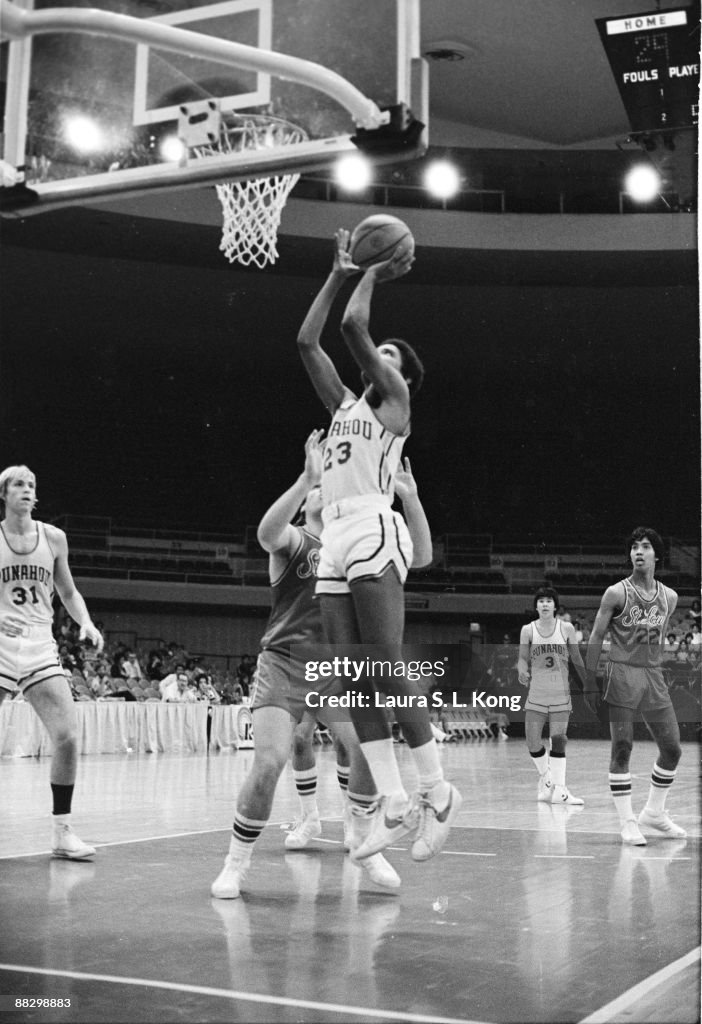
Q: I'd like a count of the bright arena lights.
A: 5